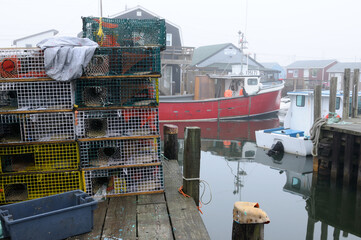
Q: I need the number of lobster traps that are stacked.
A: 11